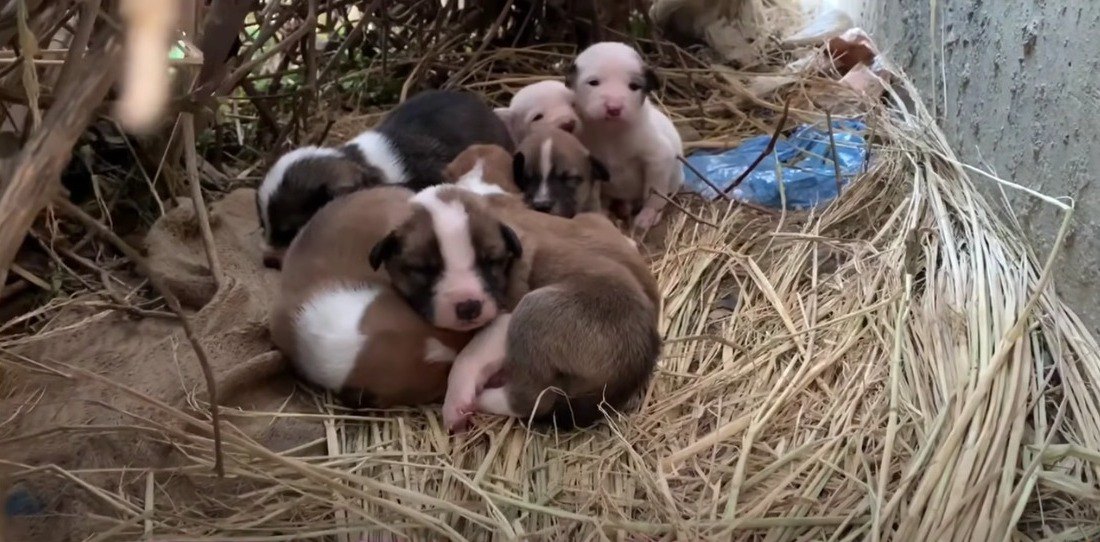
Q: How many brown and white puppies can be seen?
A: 4